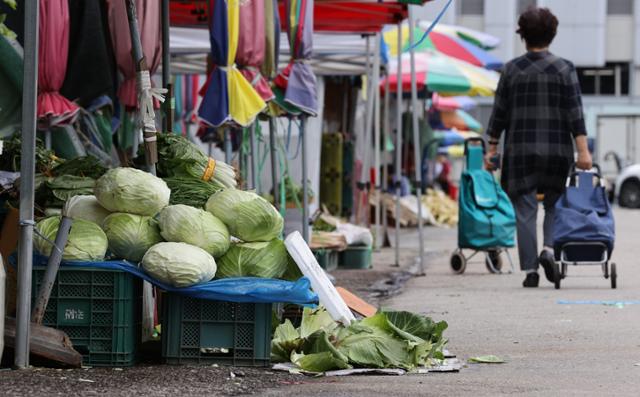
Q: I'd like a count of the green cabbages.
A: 8